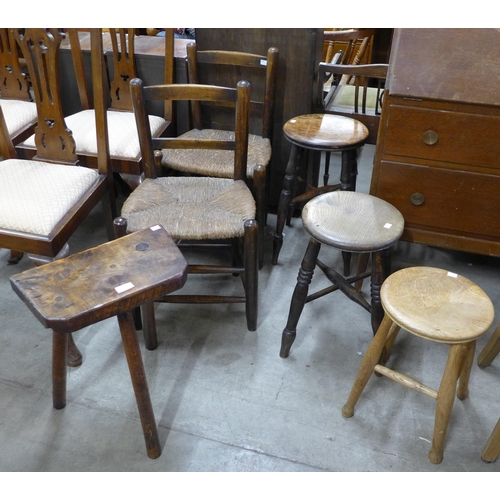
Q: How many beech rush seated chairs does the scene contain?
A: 2